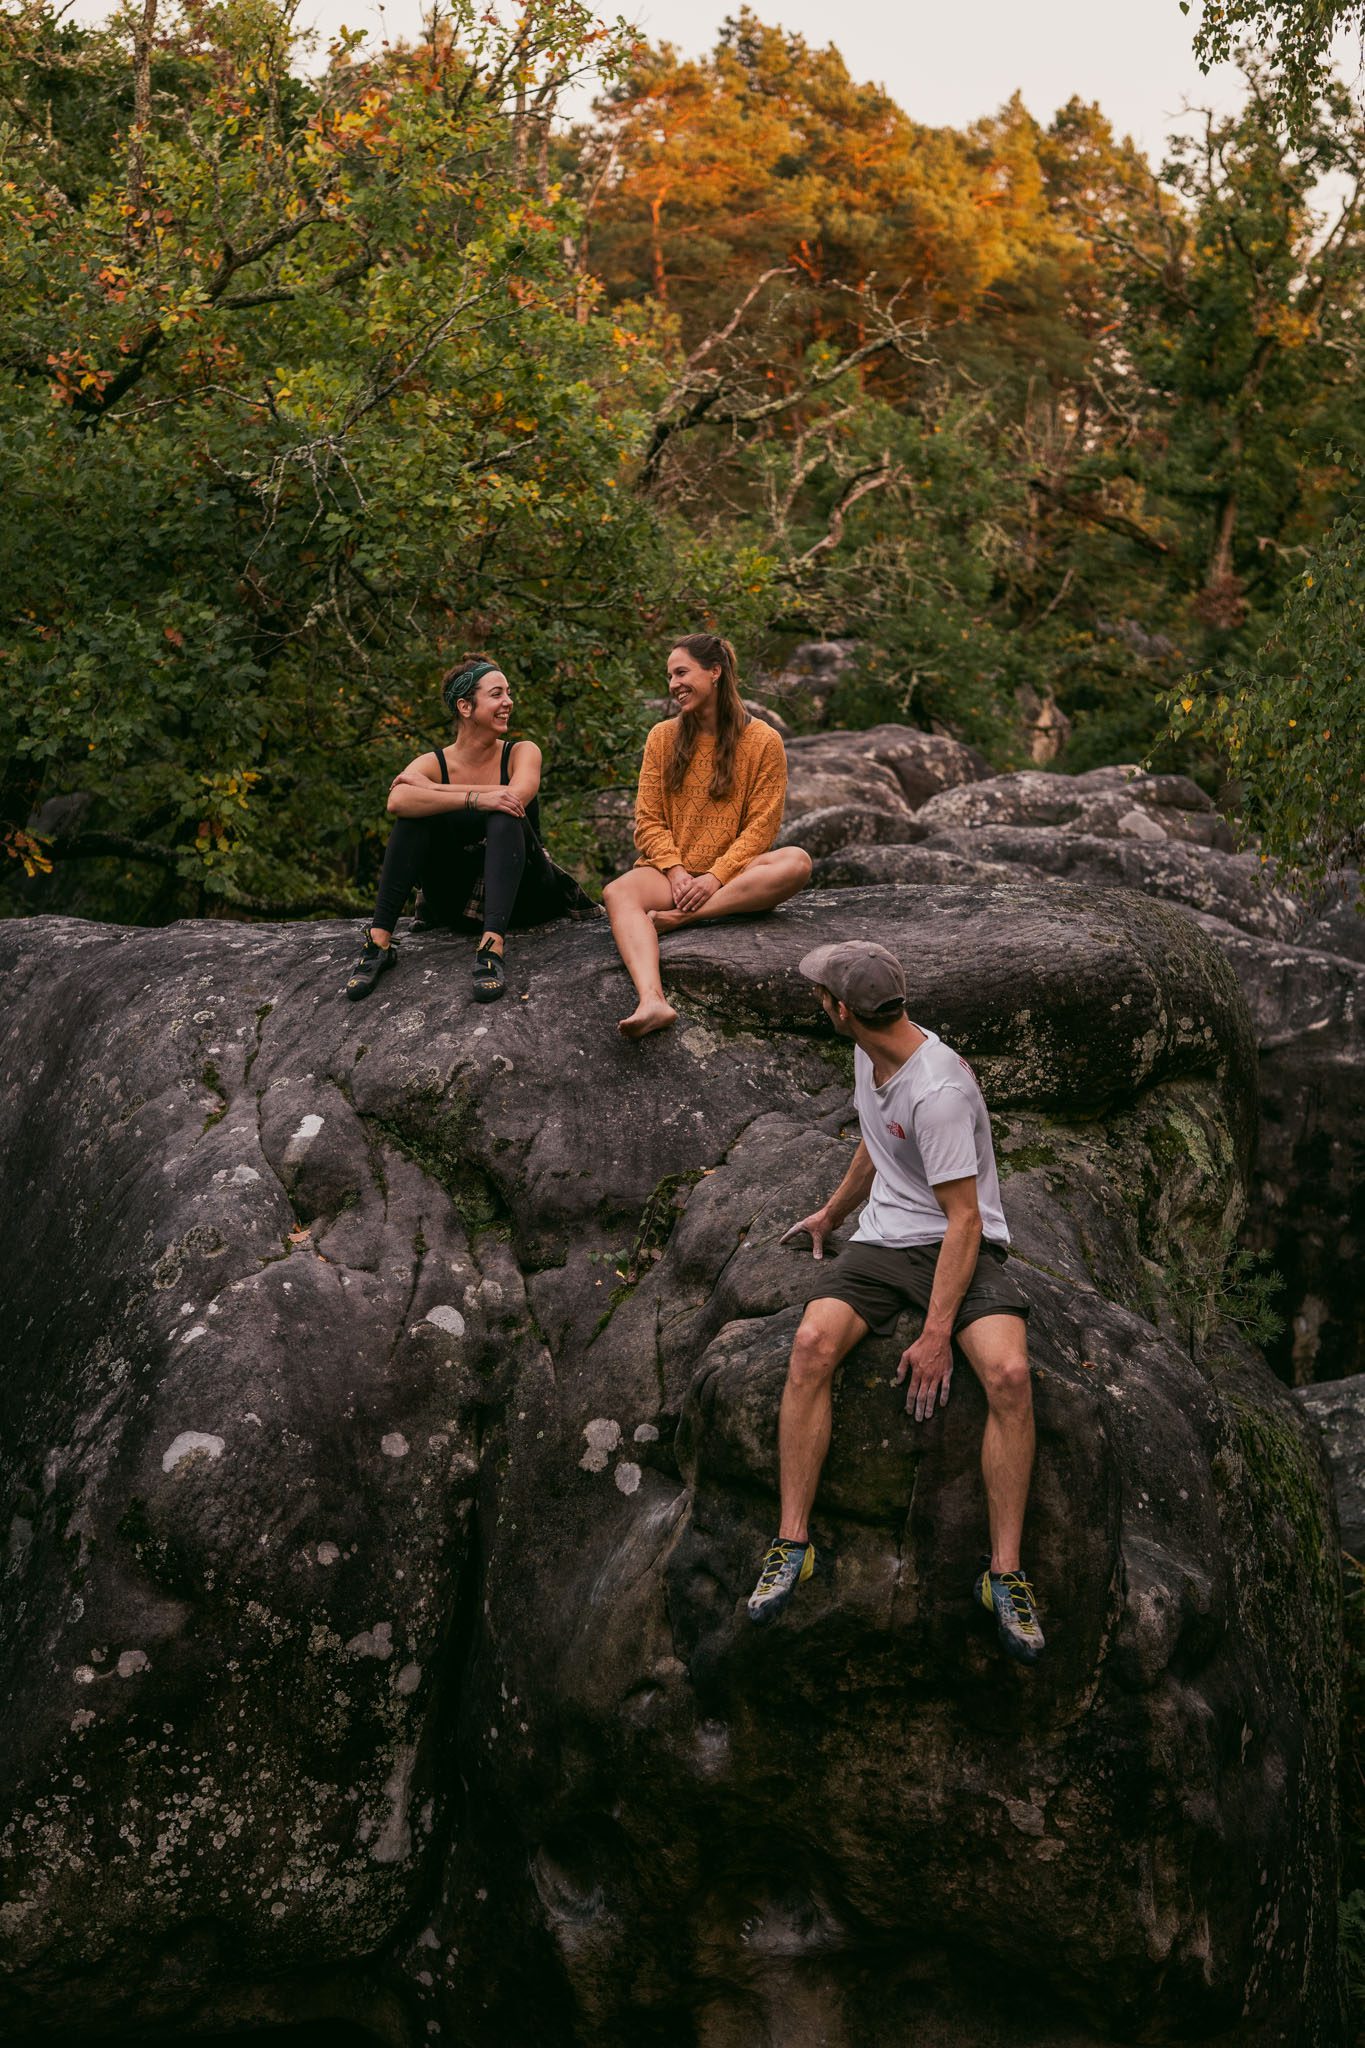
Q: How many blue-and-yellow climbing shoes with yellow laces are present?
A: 2